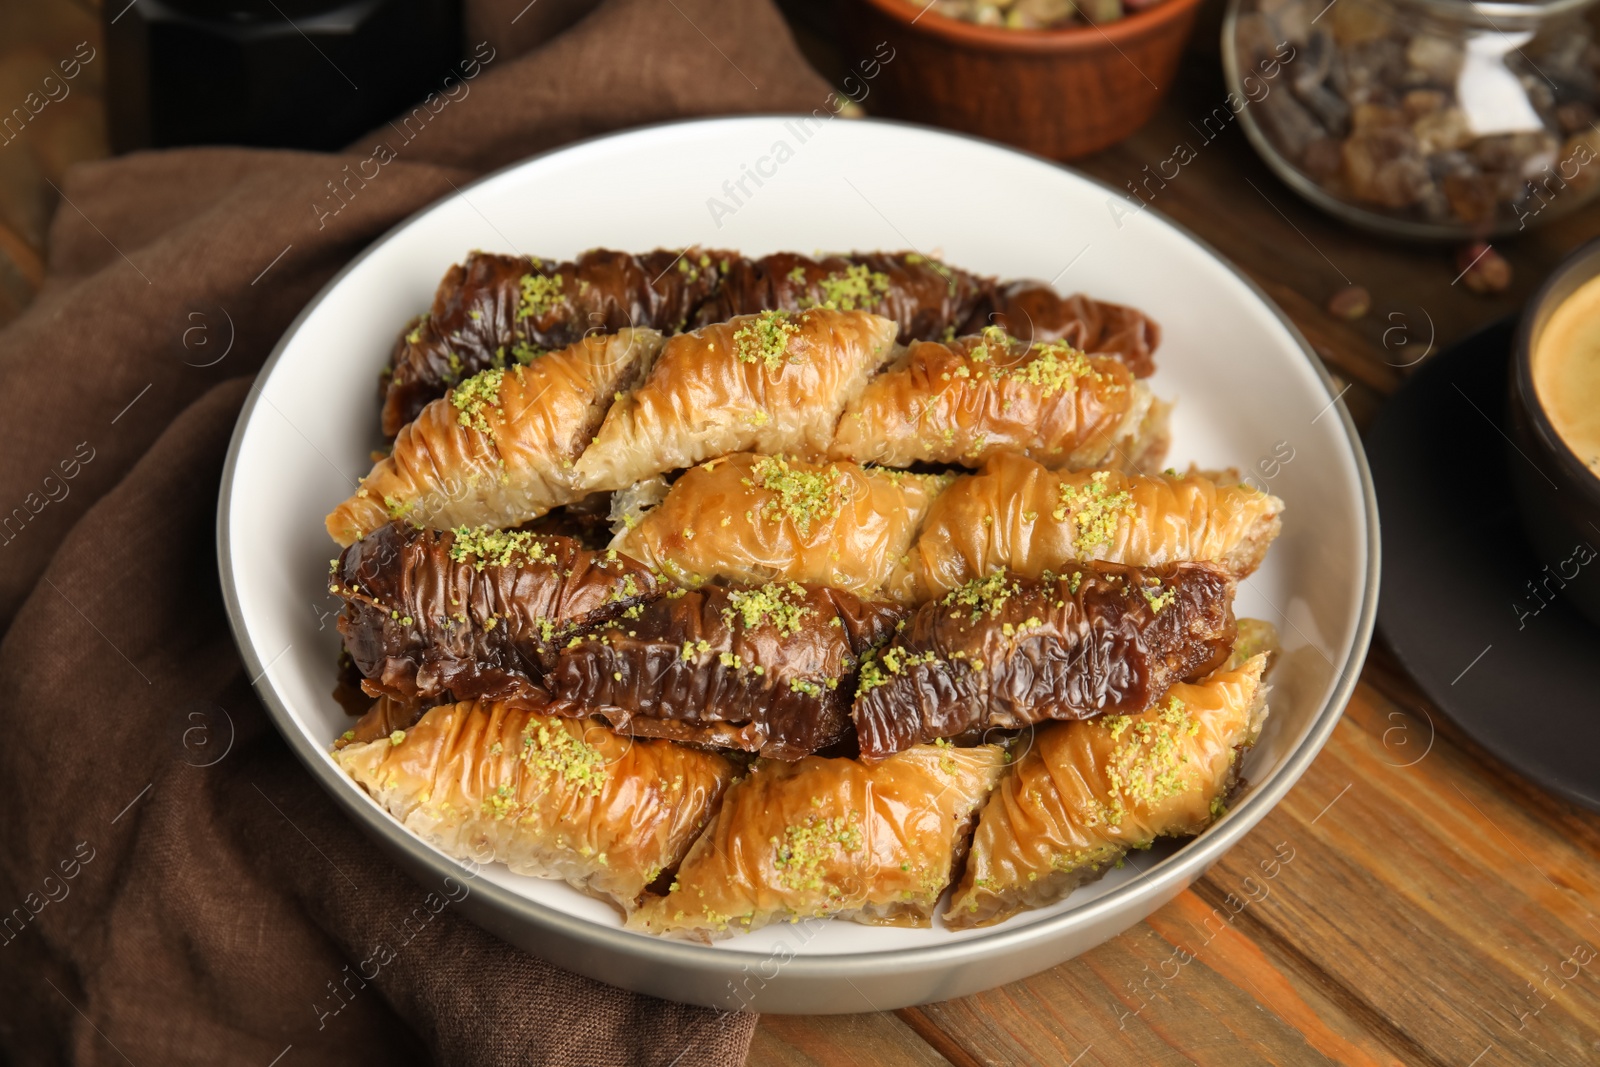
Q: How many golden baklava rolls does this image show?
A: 8